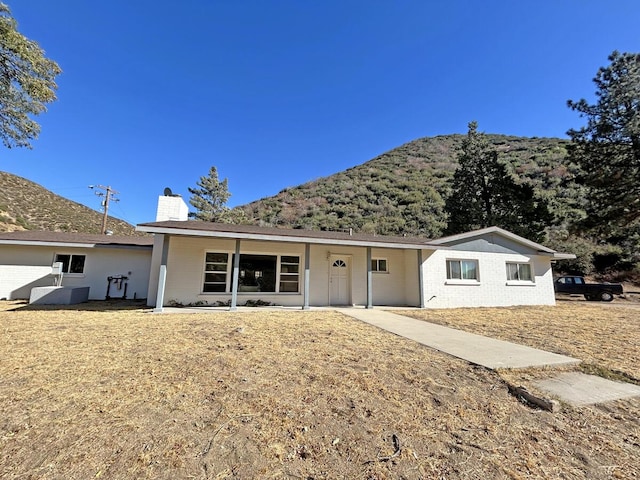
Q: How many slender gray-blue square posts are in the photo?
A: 5